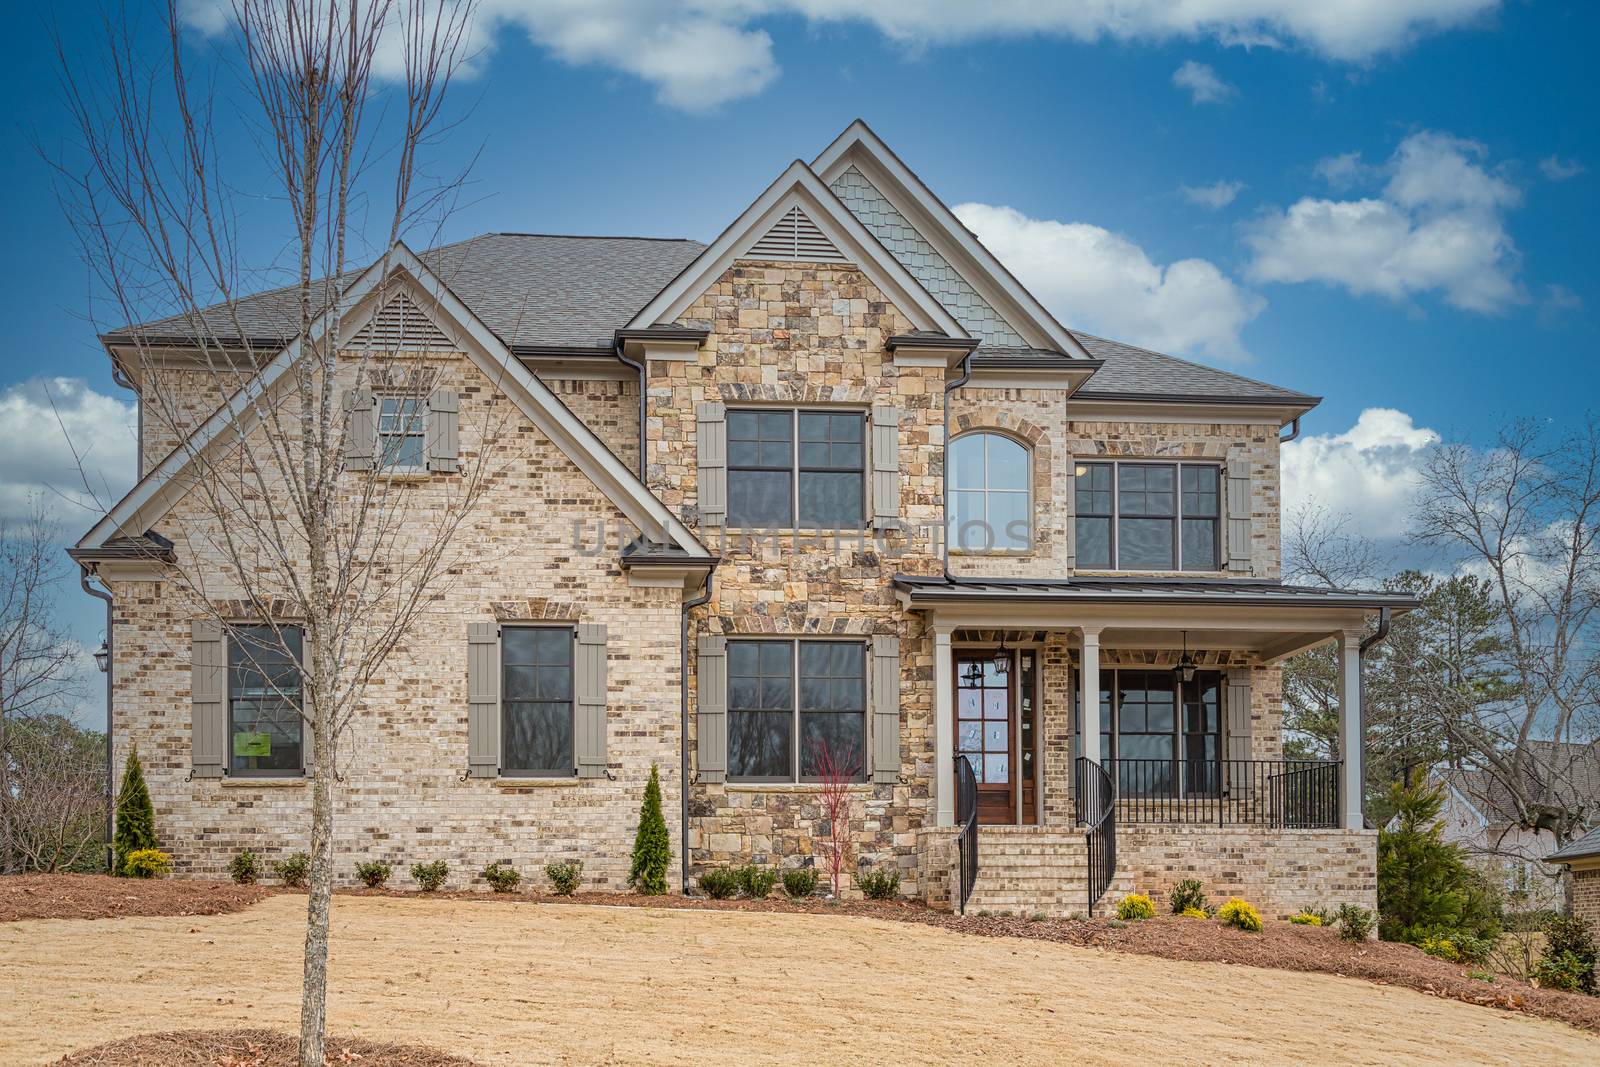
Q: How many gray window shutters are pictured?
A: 14